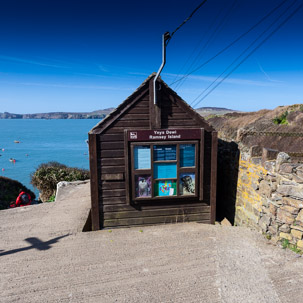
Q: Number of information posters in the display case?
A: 7